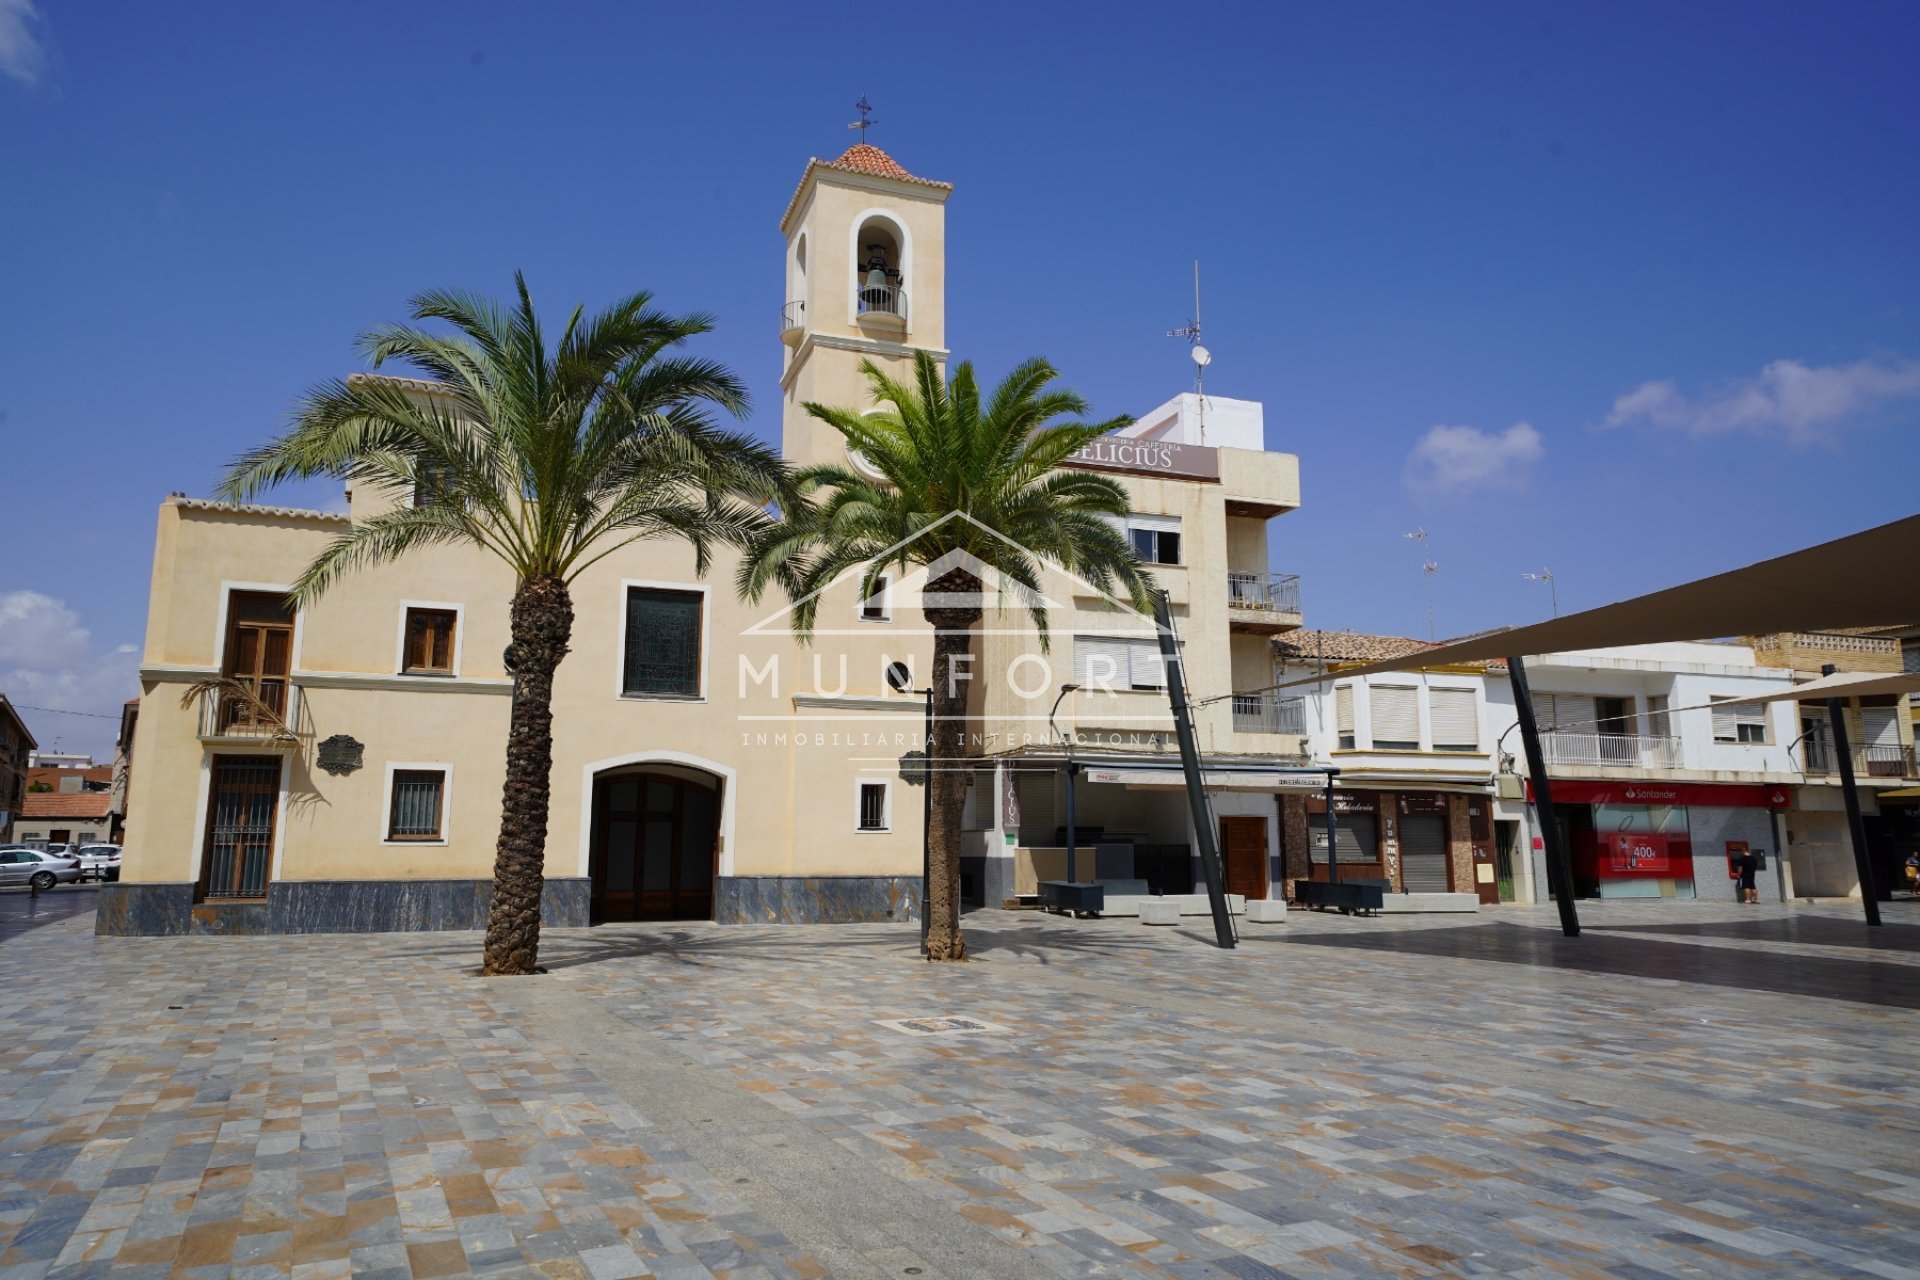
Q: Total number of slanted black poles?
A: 3